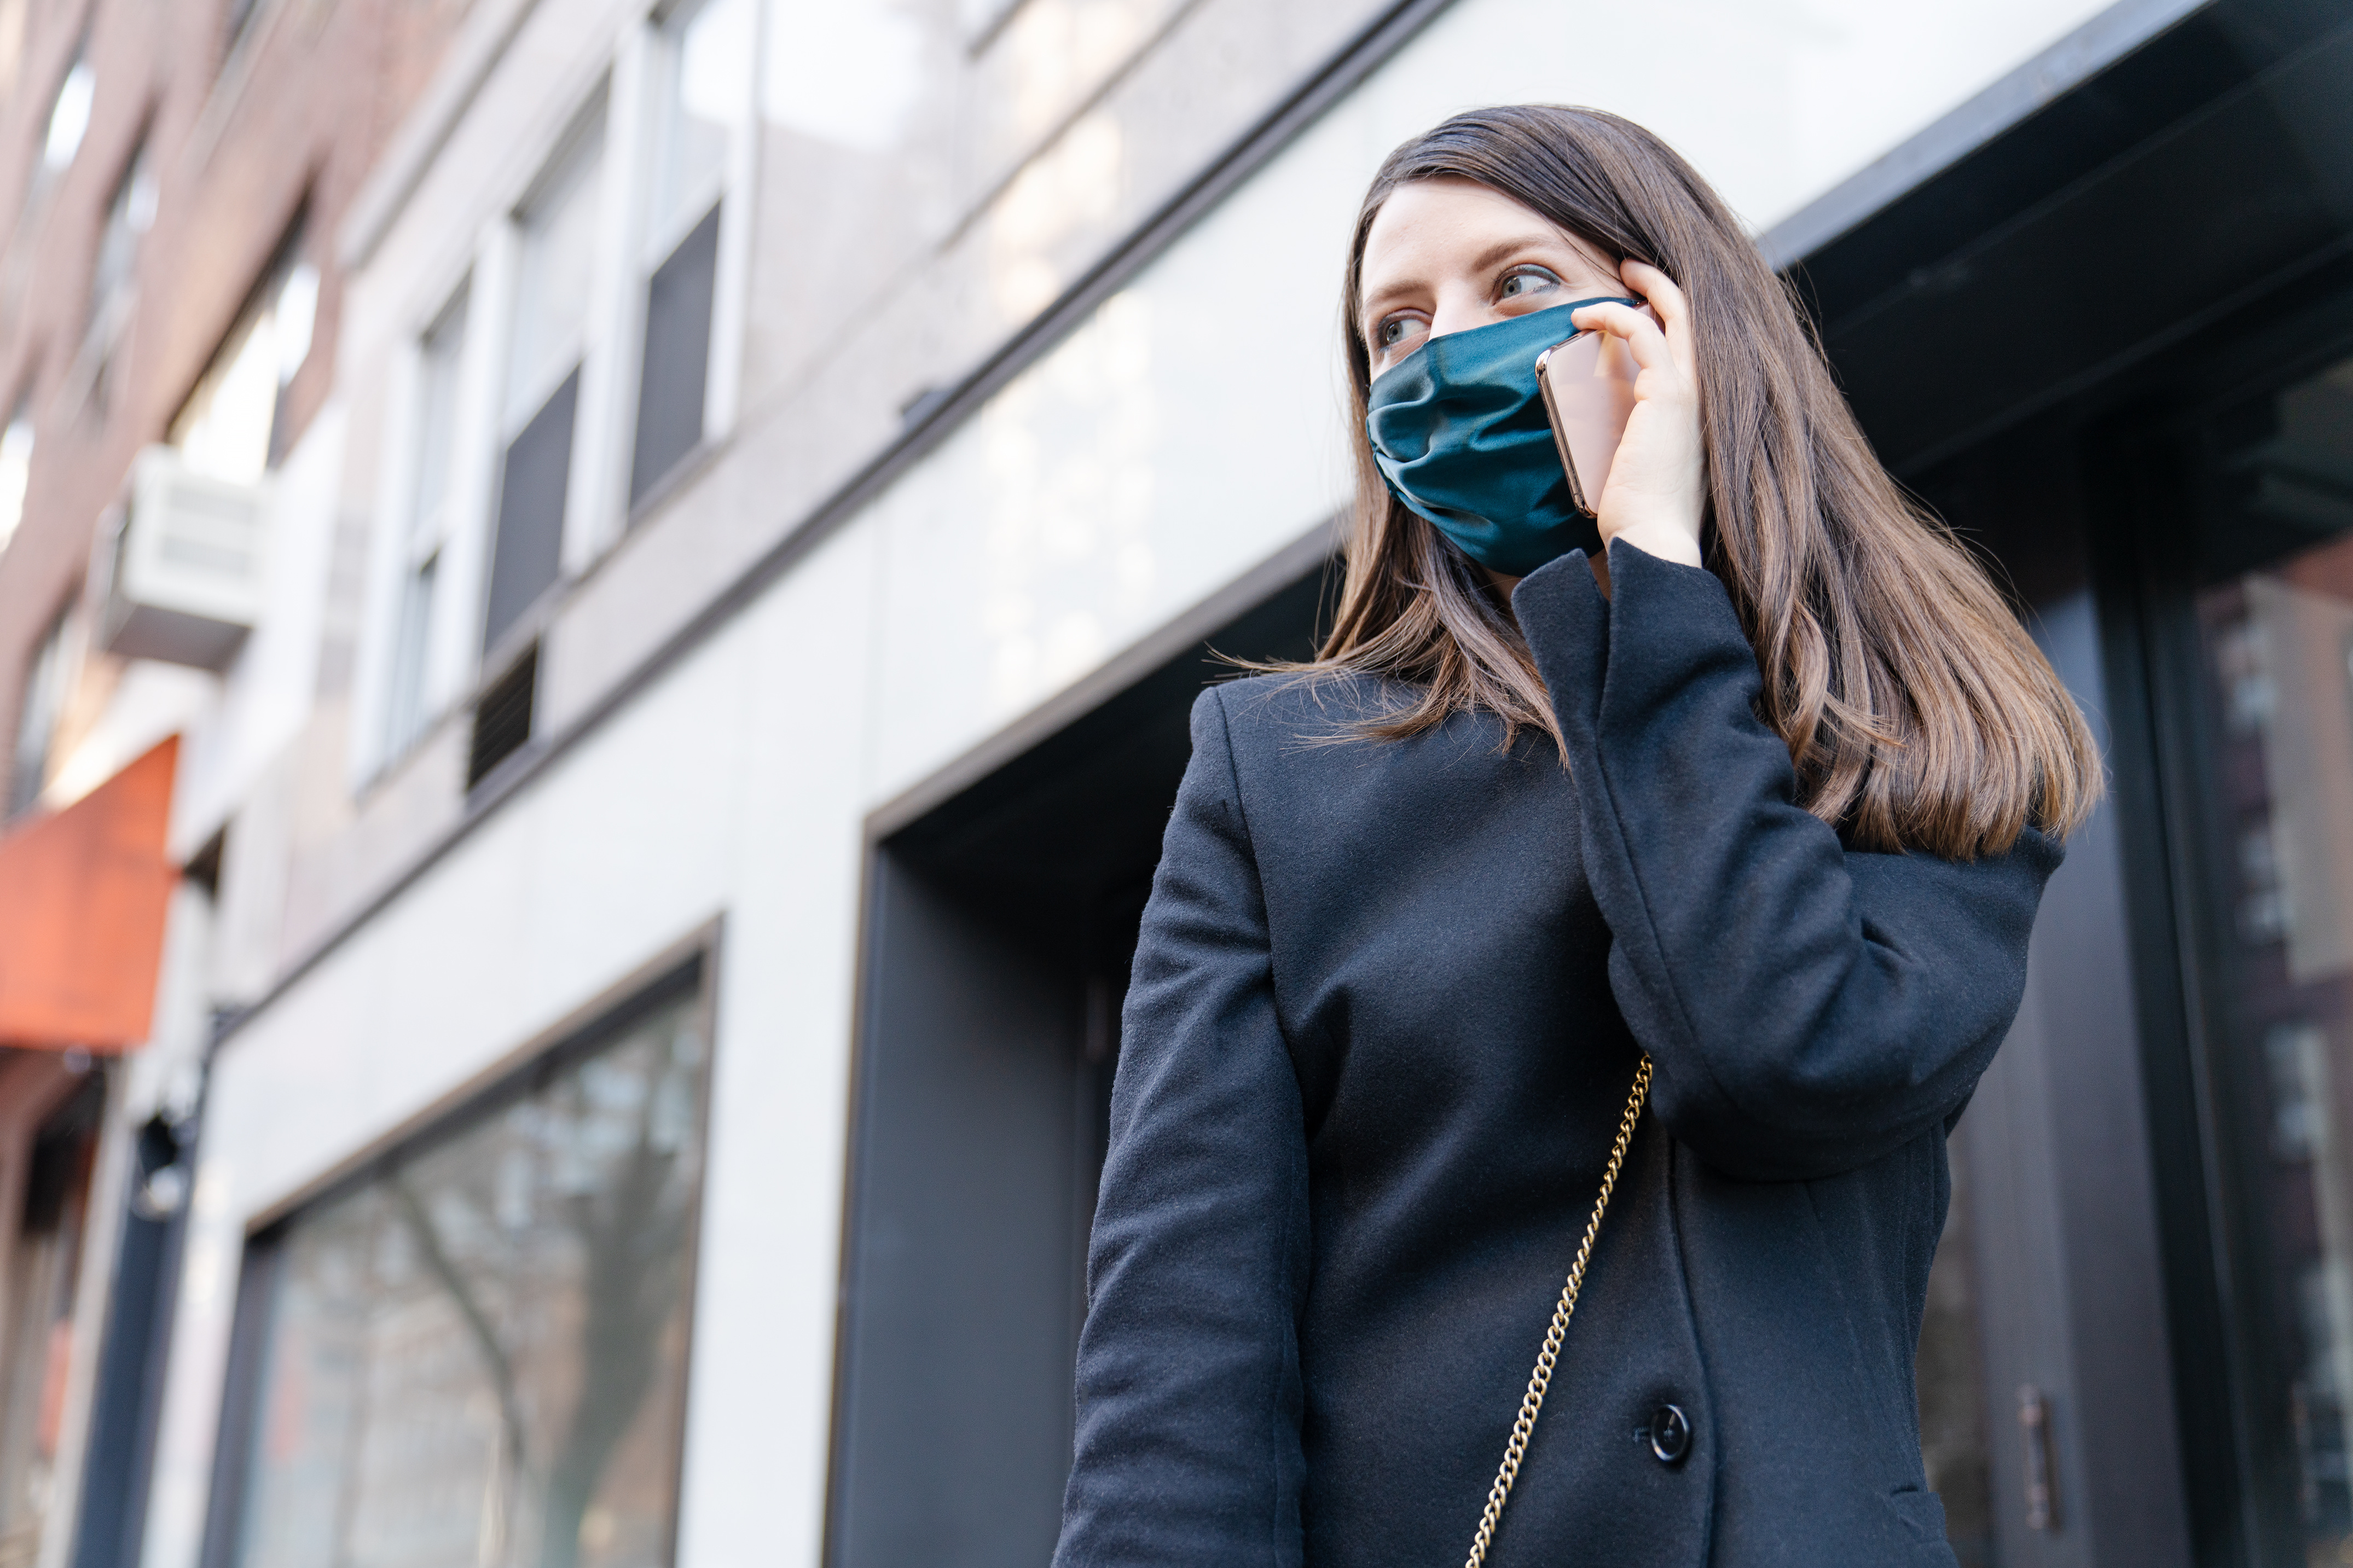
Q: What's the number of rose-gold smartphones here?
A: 1